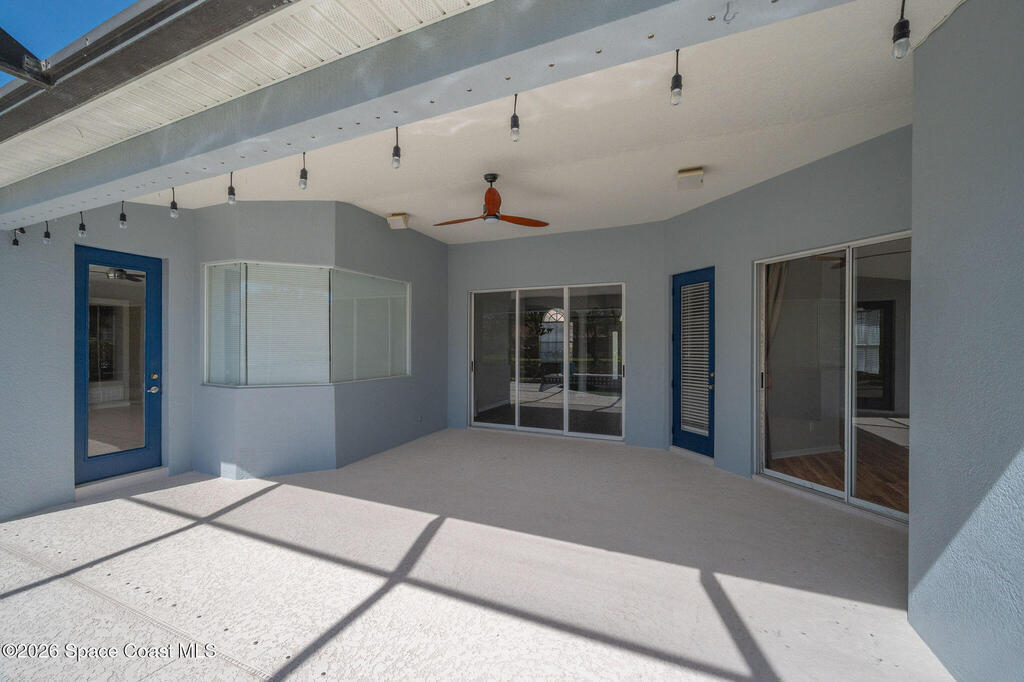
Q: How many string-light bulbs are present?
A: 11